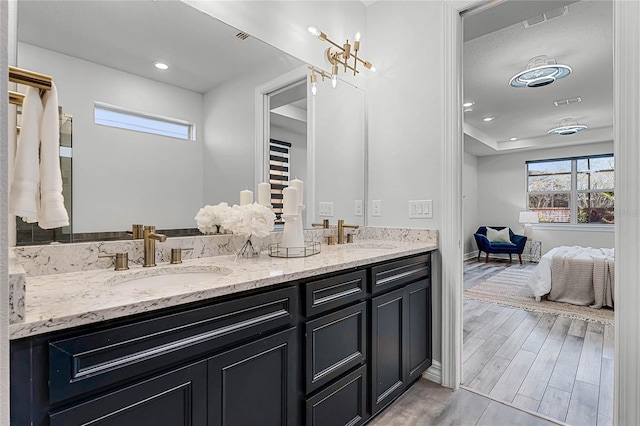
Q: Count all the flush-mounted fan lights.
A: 2